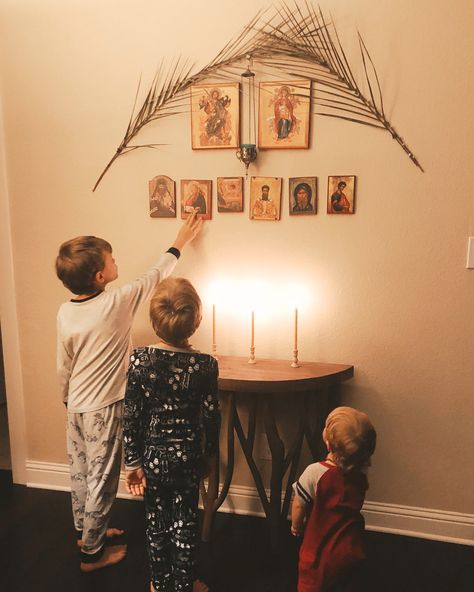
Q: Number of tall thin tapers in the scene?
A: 3